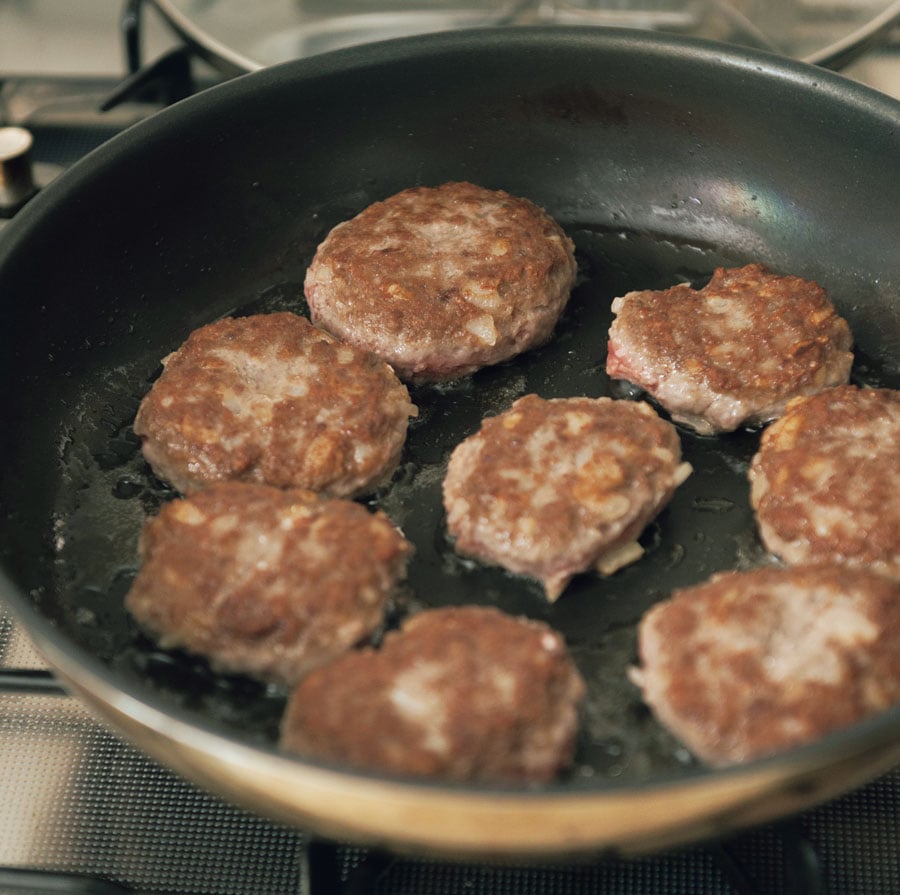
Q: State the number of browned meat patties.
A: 8